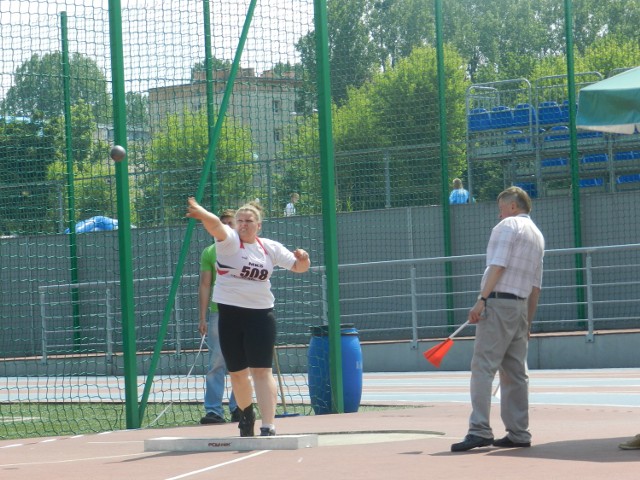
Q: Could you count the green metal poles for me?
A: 7